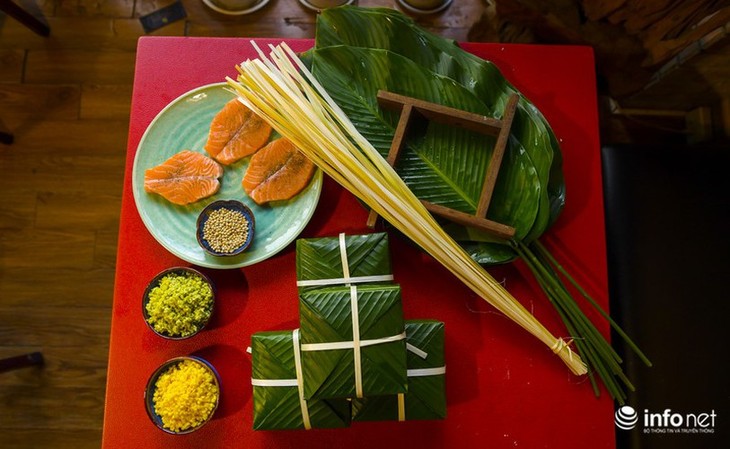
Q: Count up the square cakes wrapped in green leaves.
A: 4